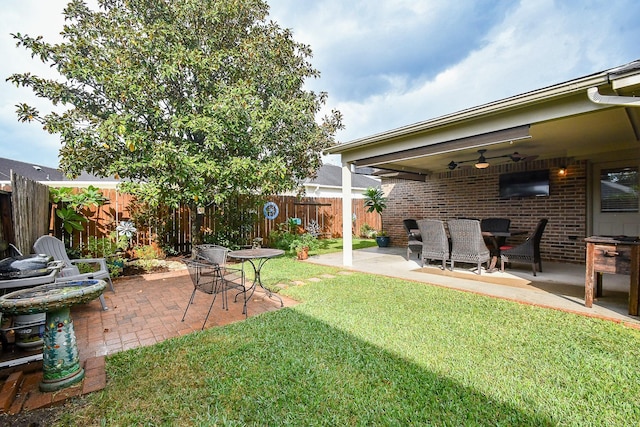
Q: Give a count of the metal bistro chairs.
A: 2